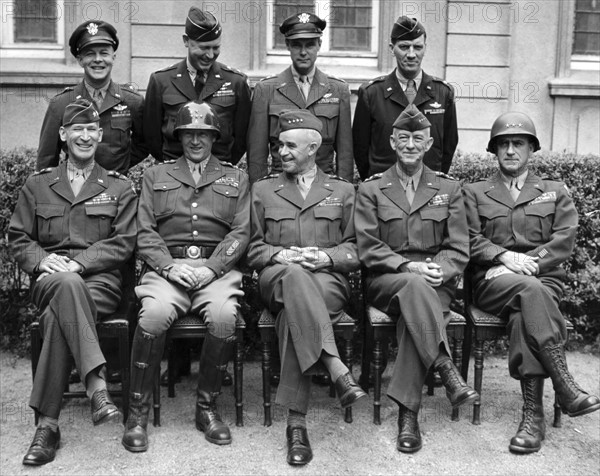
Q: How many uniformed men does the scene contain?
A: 9